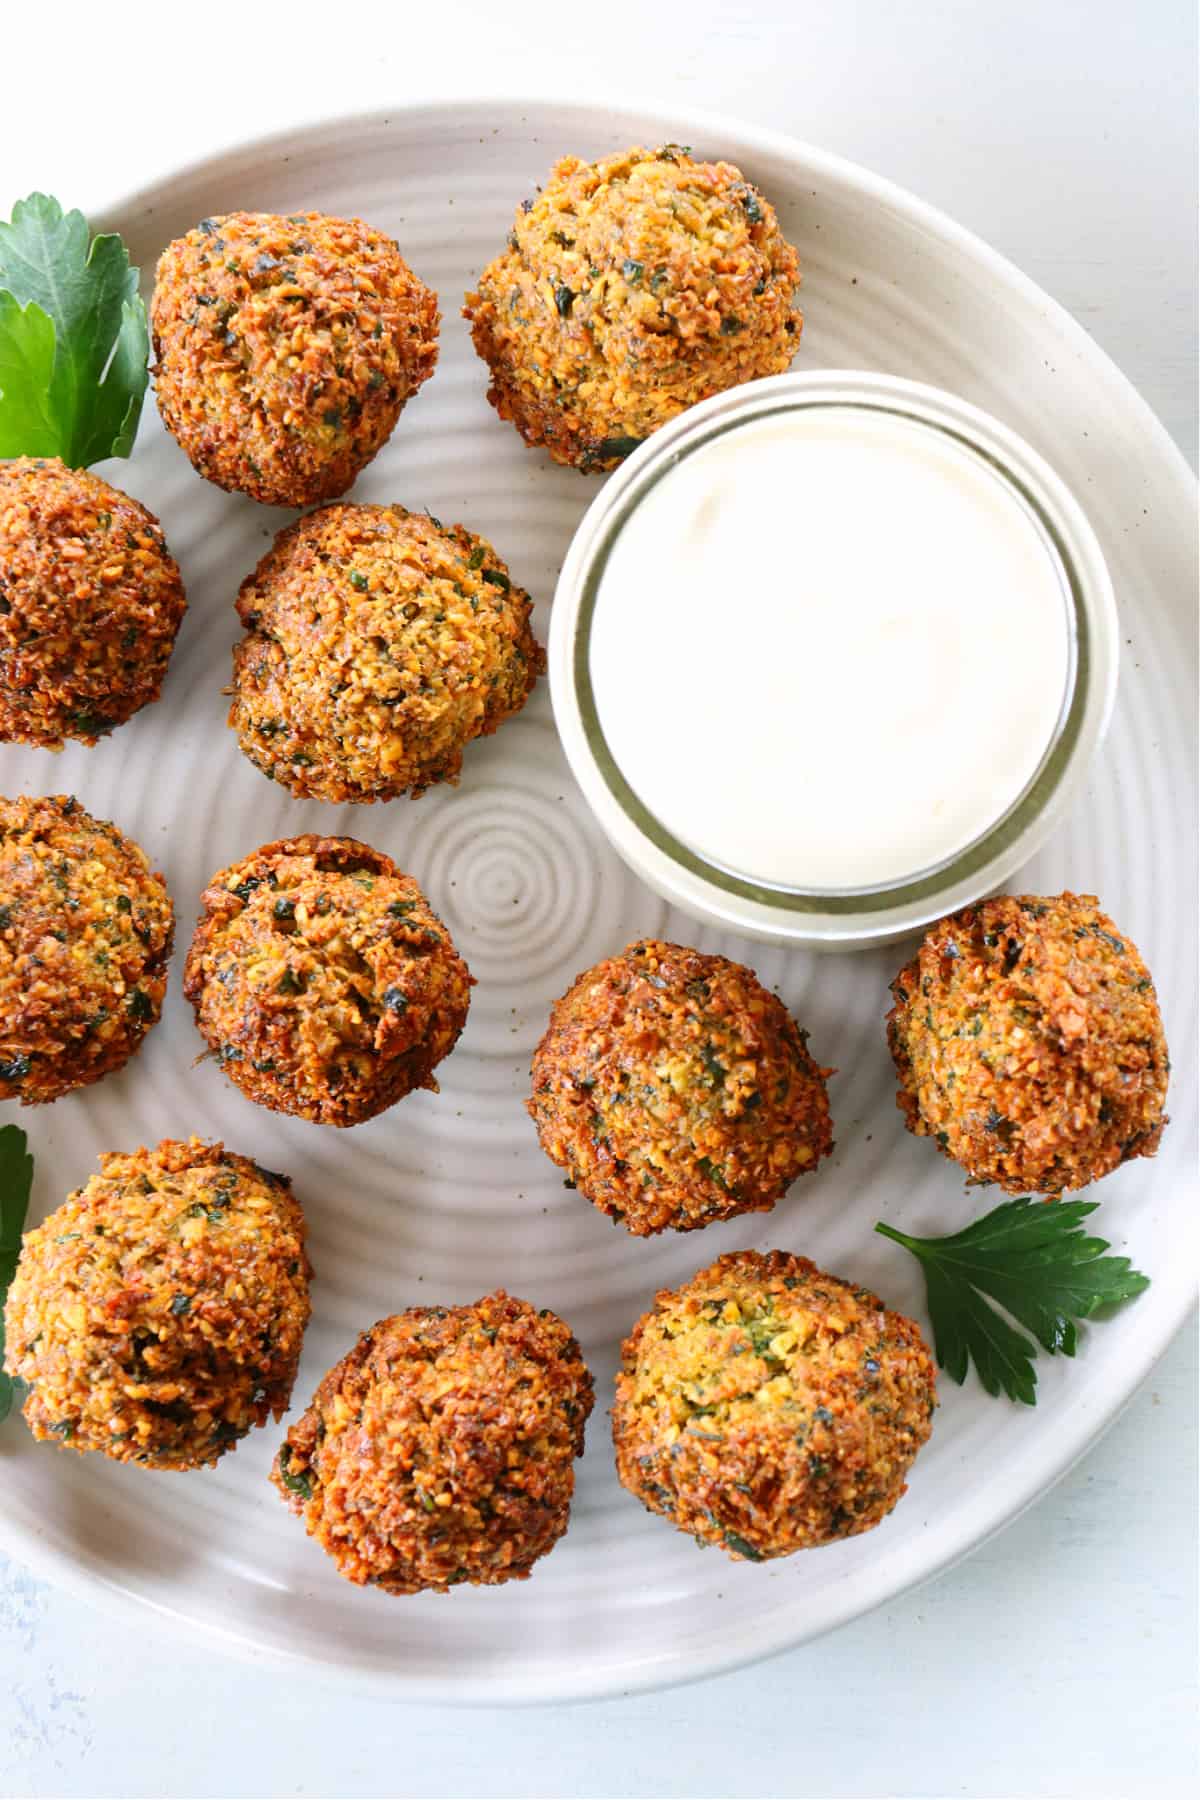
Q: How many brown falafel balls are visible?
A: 11